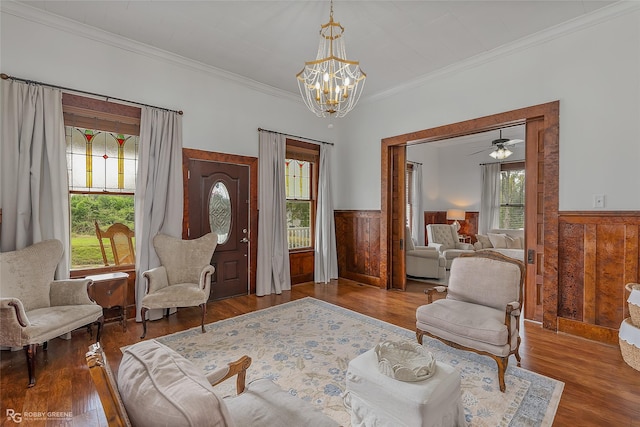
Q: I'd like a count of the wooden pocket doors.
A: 2